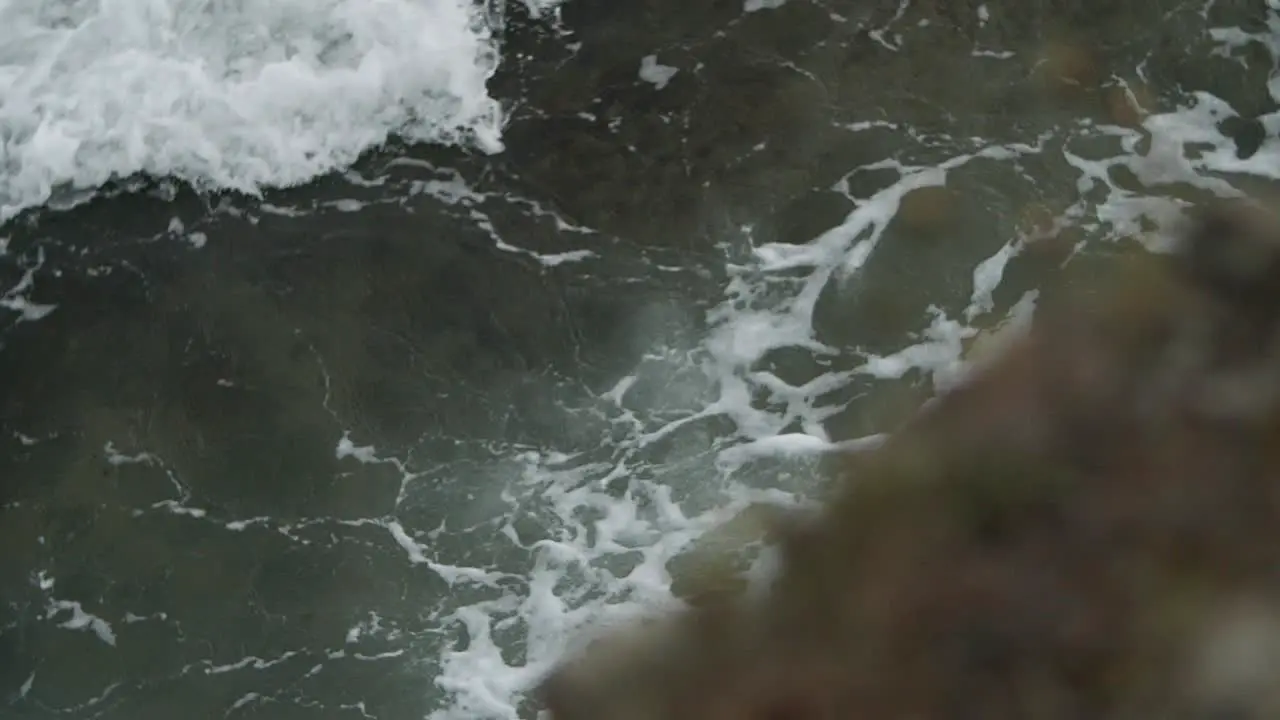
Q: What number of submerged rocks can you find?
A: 0